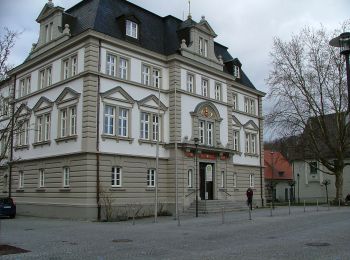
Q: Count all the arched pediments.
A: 1